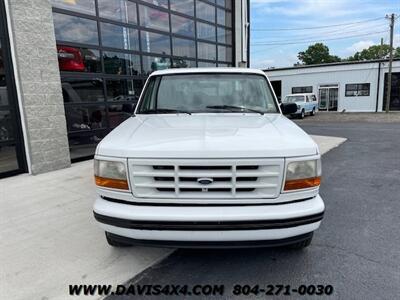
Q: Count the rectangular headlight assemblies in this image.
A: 2